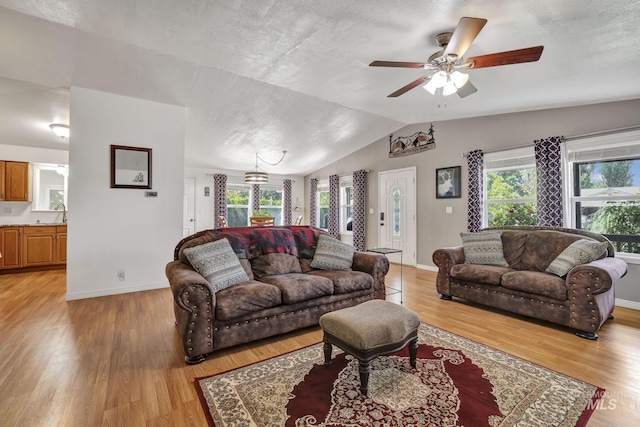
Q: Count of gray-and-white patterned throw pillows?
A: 4